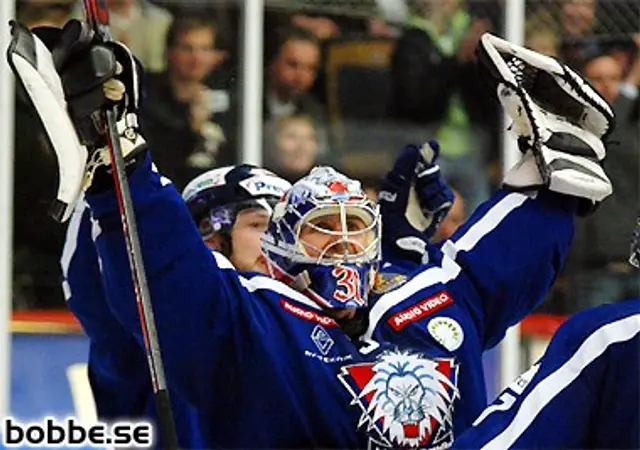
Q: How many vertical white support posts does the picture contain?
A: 3